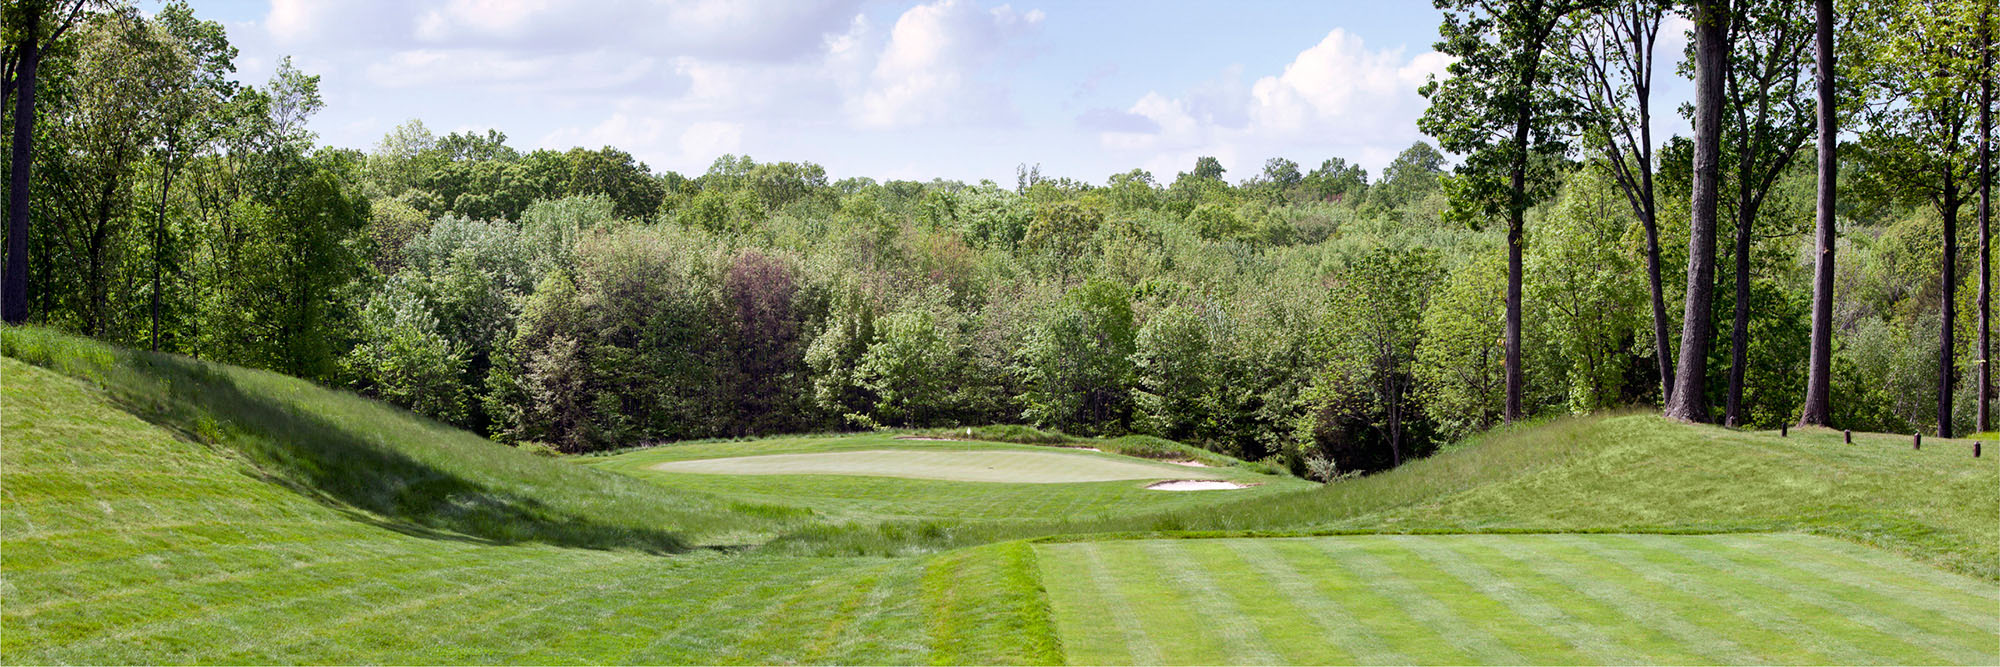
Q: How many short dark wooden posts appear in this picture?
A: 4